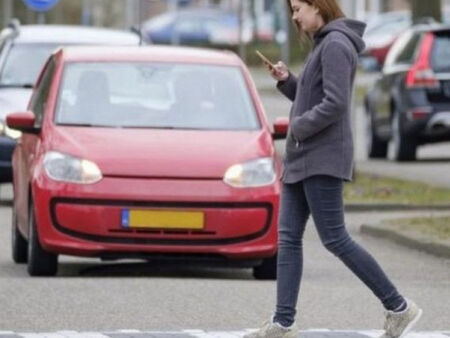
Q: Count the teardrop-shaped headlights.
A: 2